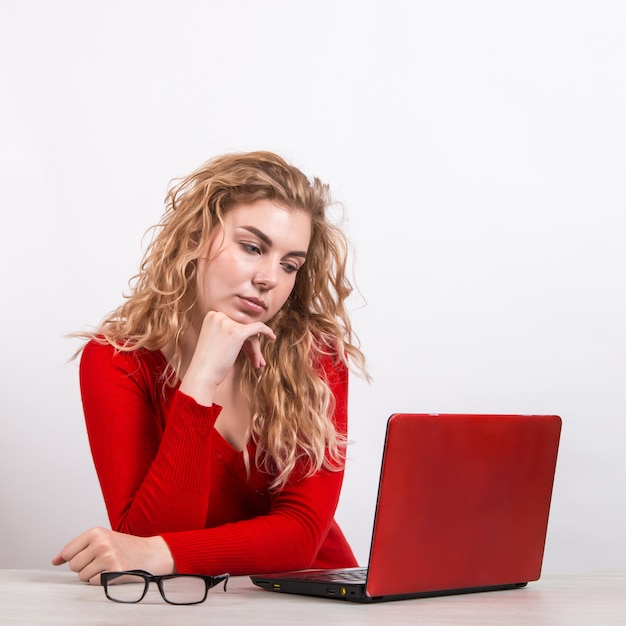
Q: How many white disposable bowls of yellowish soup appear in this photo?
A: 0